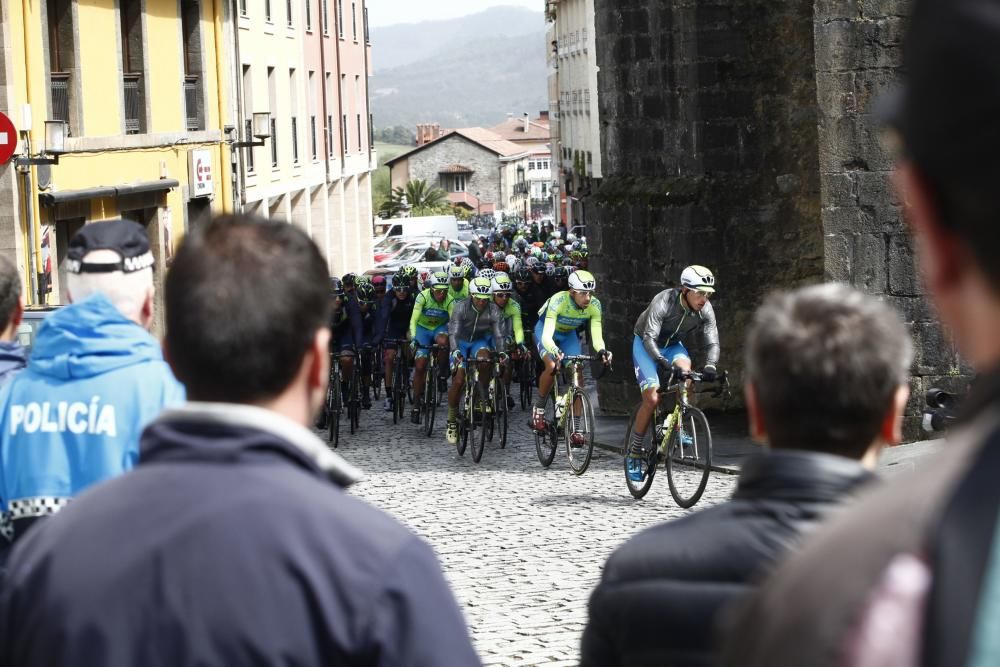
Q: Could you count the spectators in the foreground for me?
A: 5